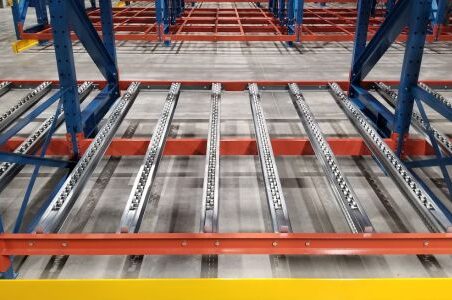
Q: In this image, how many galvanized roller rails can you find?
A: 11